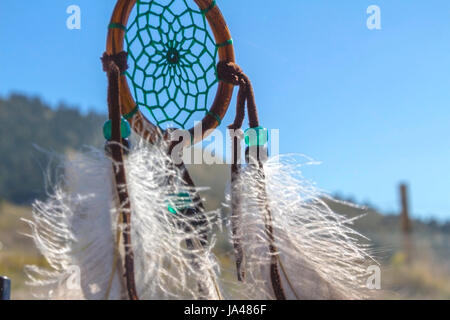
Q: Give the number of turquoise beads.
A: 3